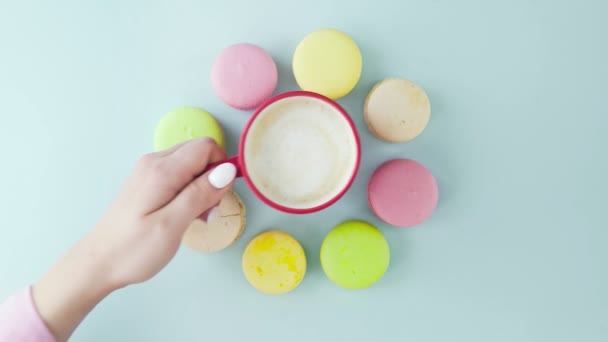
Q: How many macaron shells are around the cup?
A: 8